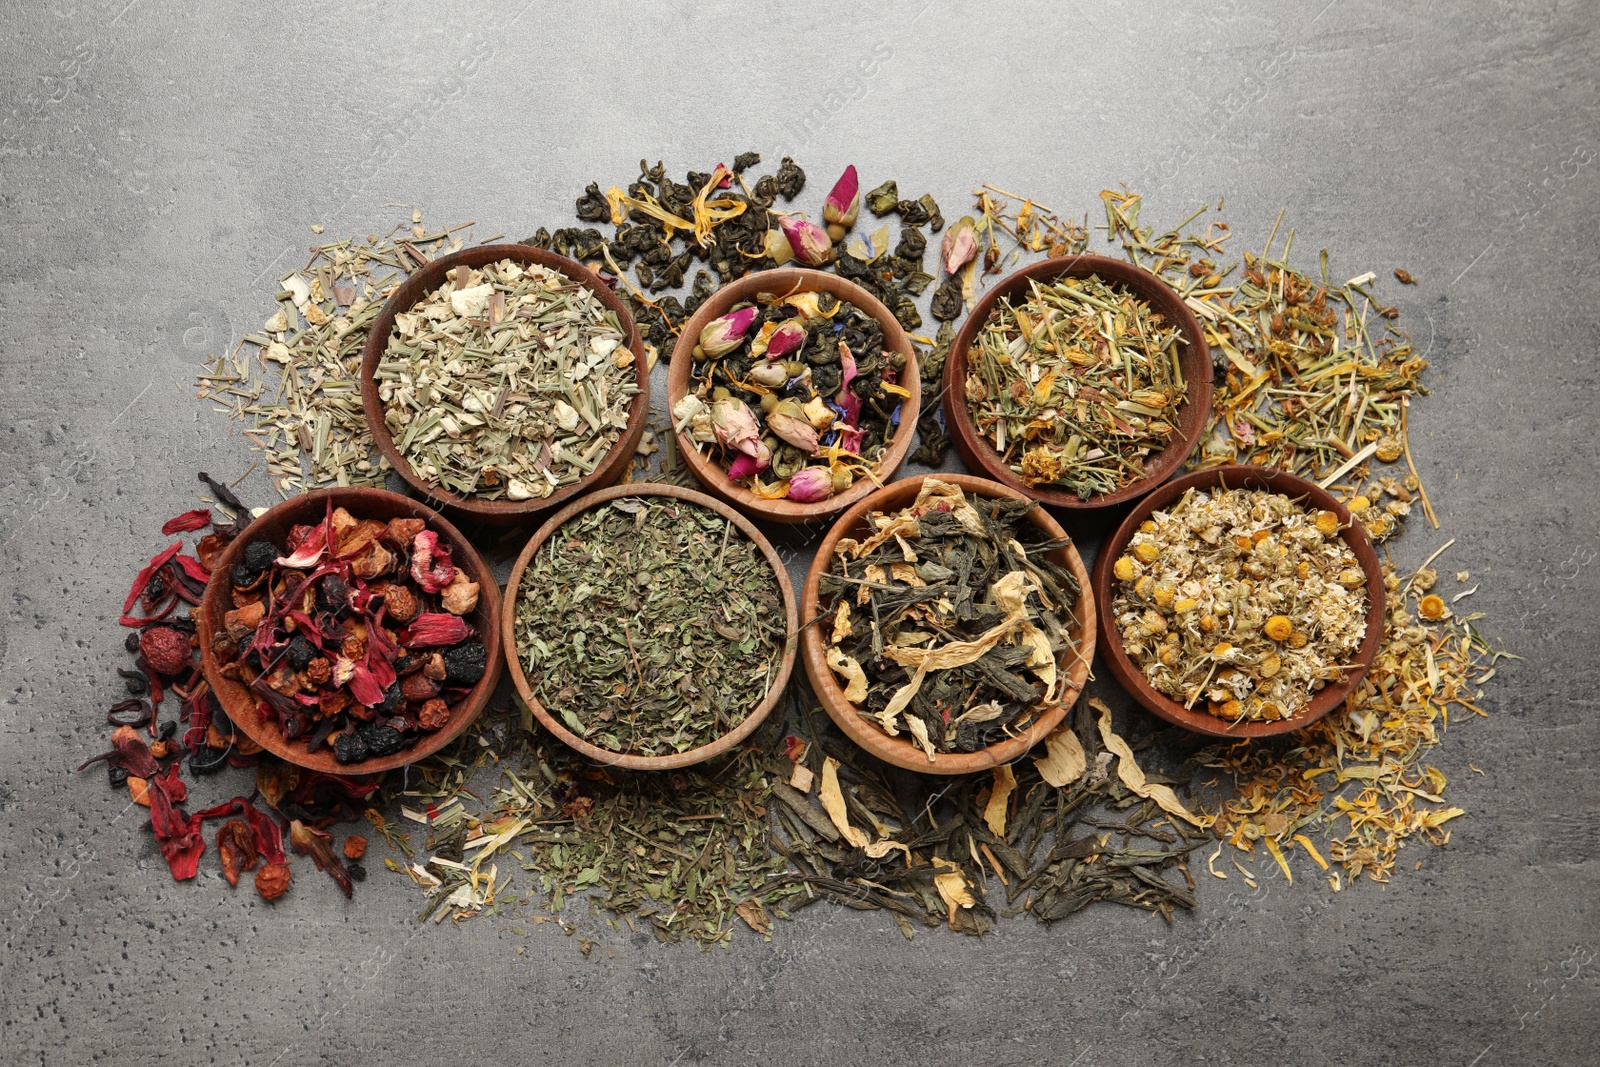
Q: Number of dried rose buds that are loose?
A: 3